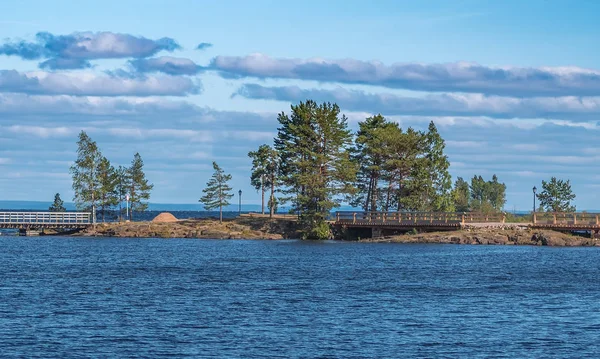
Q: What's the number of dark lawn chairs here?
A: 0